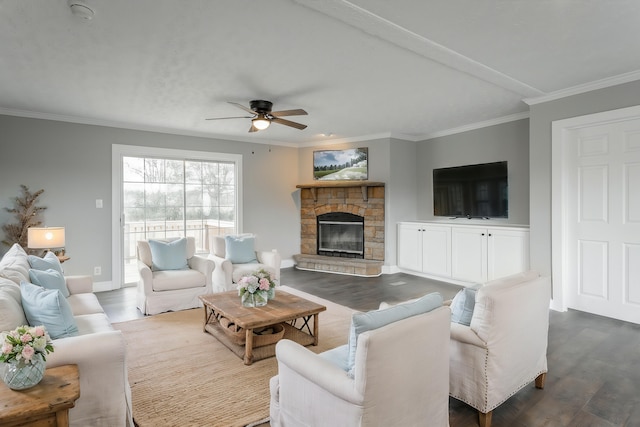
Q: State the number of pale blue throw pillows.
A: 7